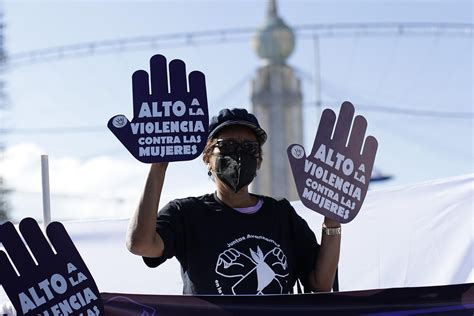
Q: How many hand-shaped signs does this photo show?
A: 3